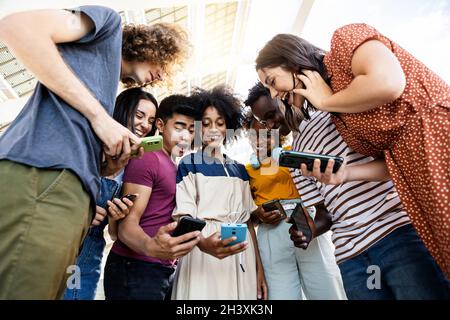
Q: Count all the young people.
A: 7